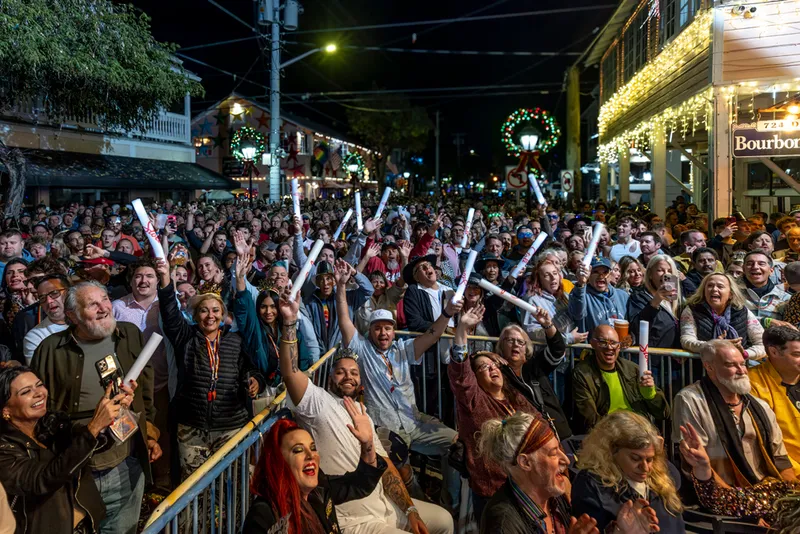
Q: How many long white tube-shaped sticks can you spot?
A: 14